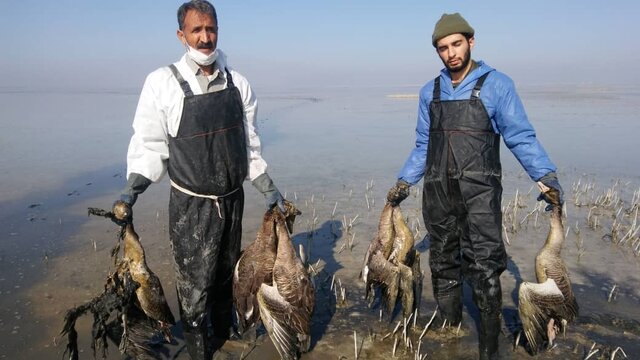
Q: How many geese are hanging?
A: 6